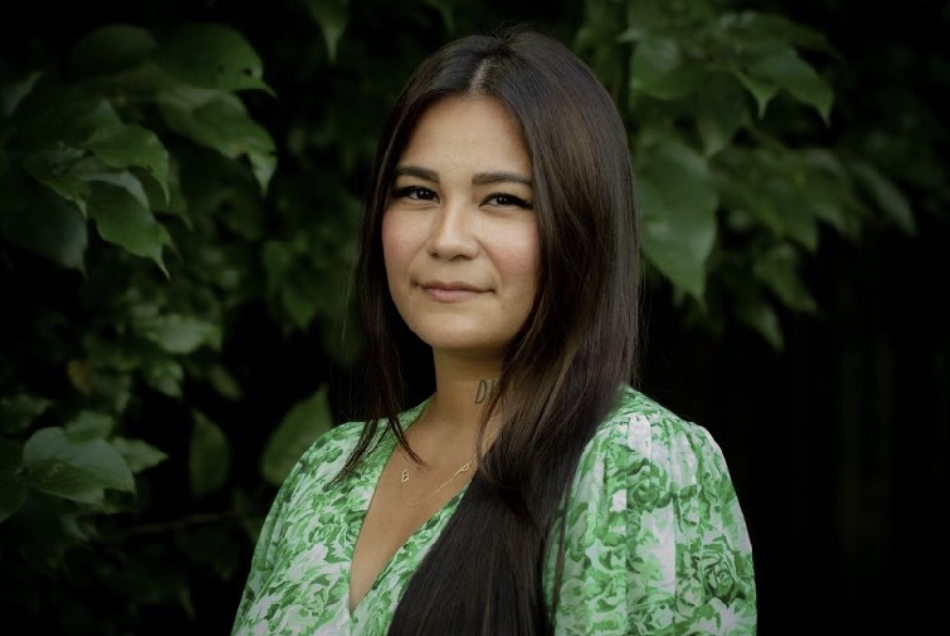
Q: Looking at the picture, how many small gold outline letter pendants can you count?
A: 2